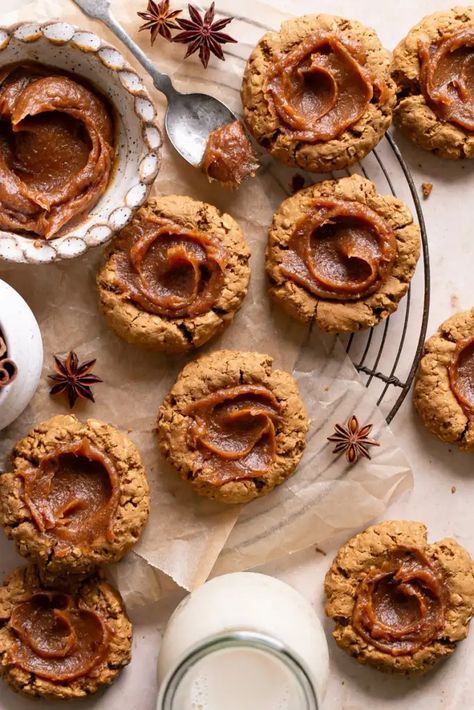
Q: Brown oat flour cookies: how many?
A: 9